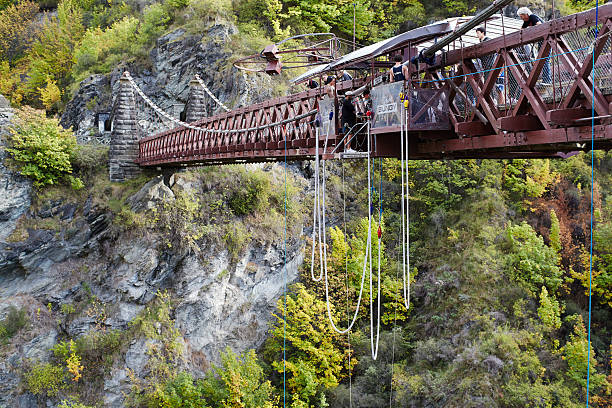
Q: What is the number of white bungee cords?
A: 4